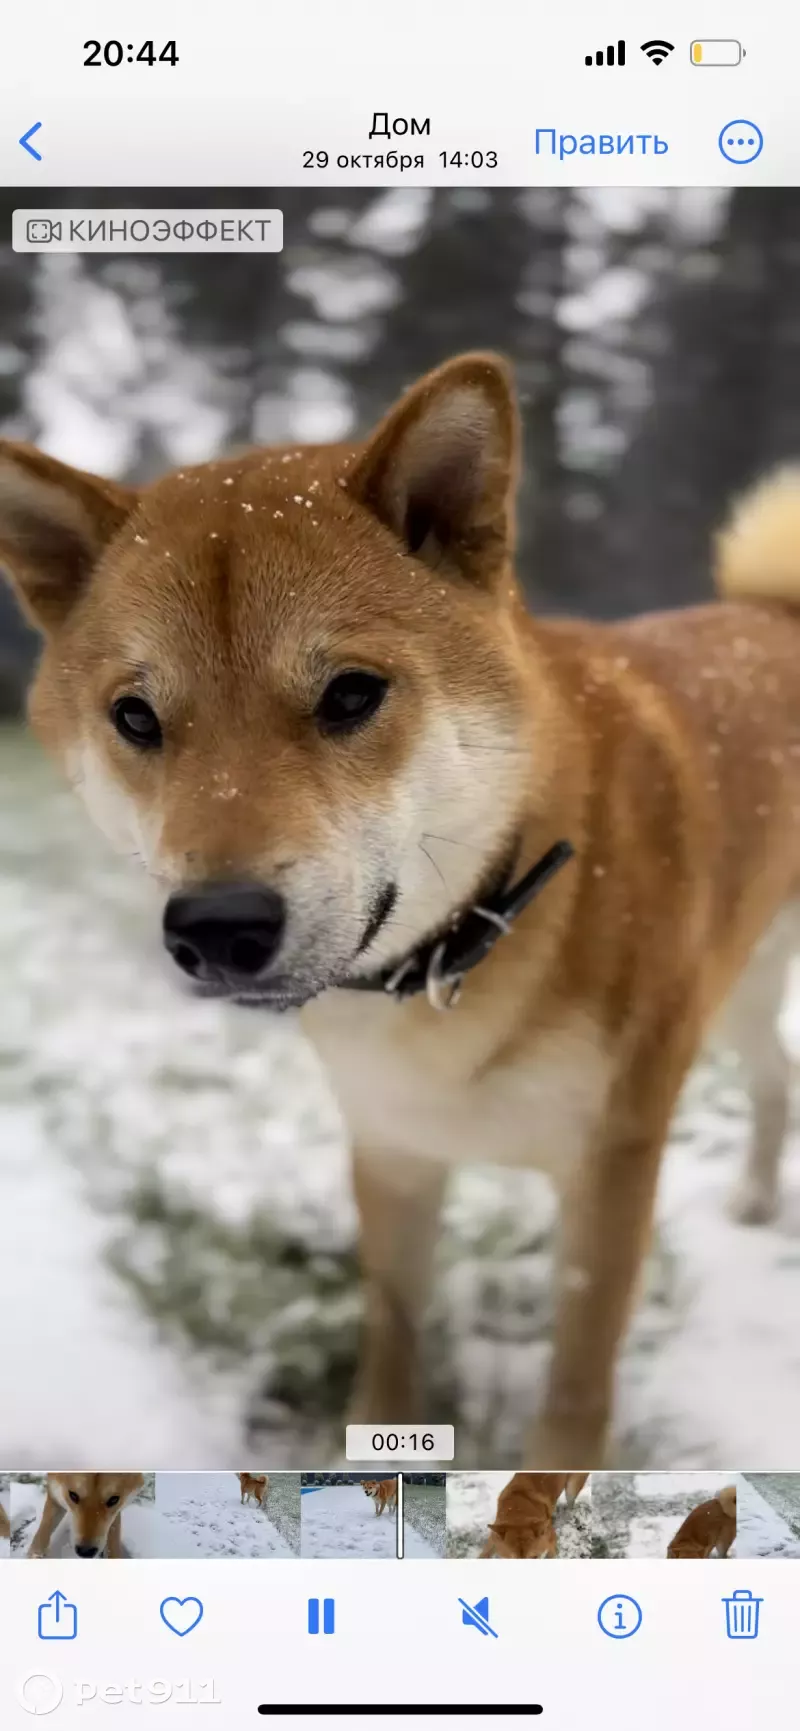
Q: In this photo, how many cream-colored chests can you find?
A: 1